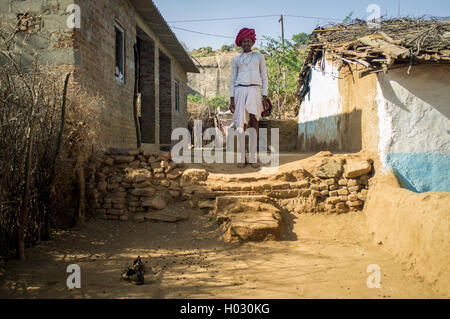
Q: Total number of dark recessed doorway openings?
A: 2